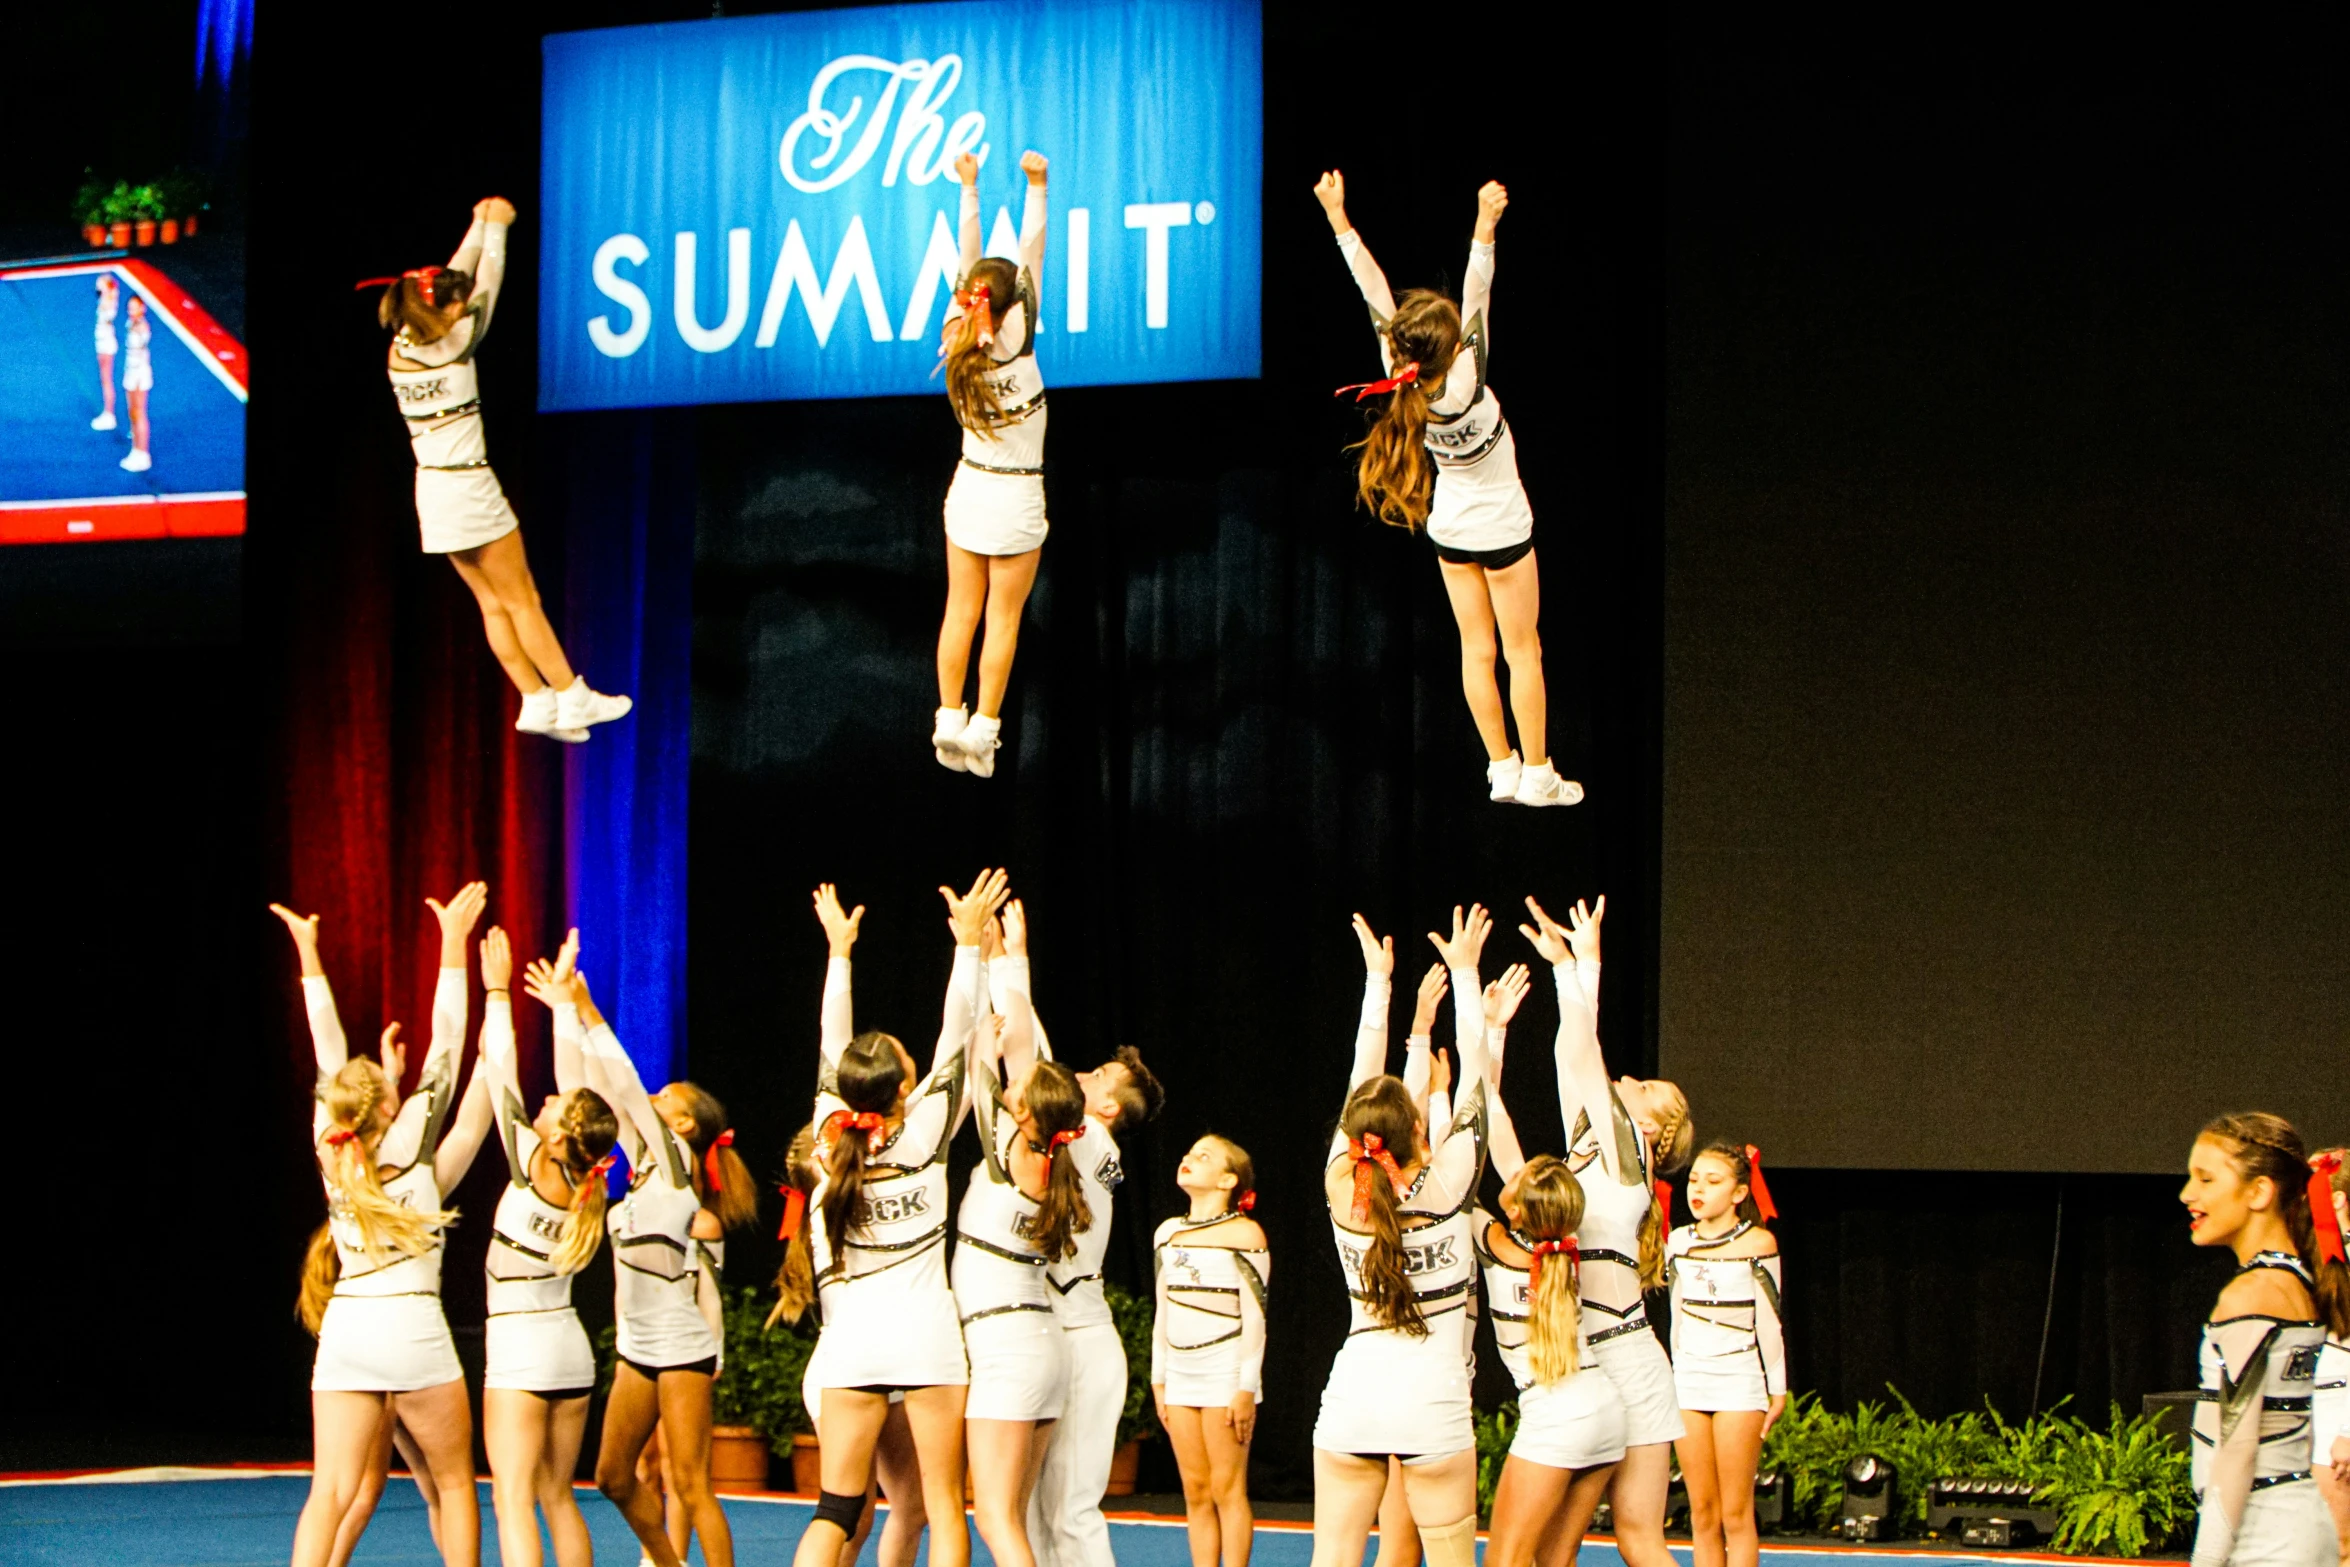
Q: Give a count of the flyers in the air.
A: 3